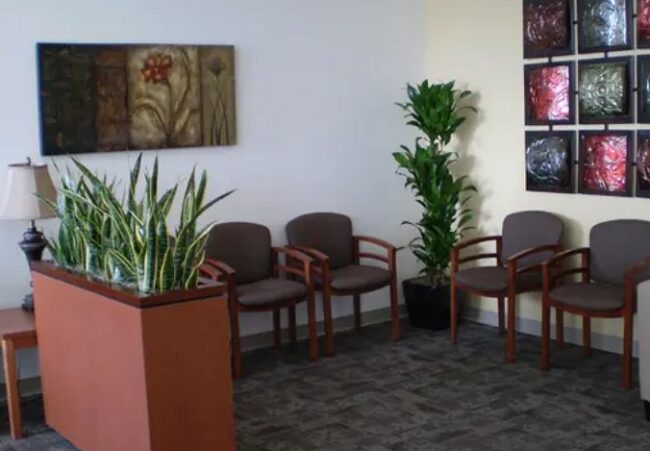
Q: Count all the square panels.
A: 9